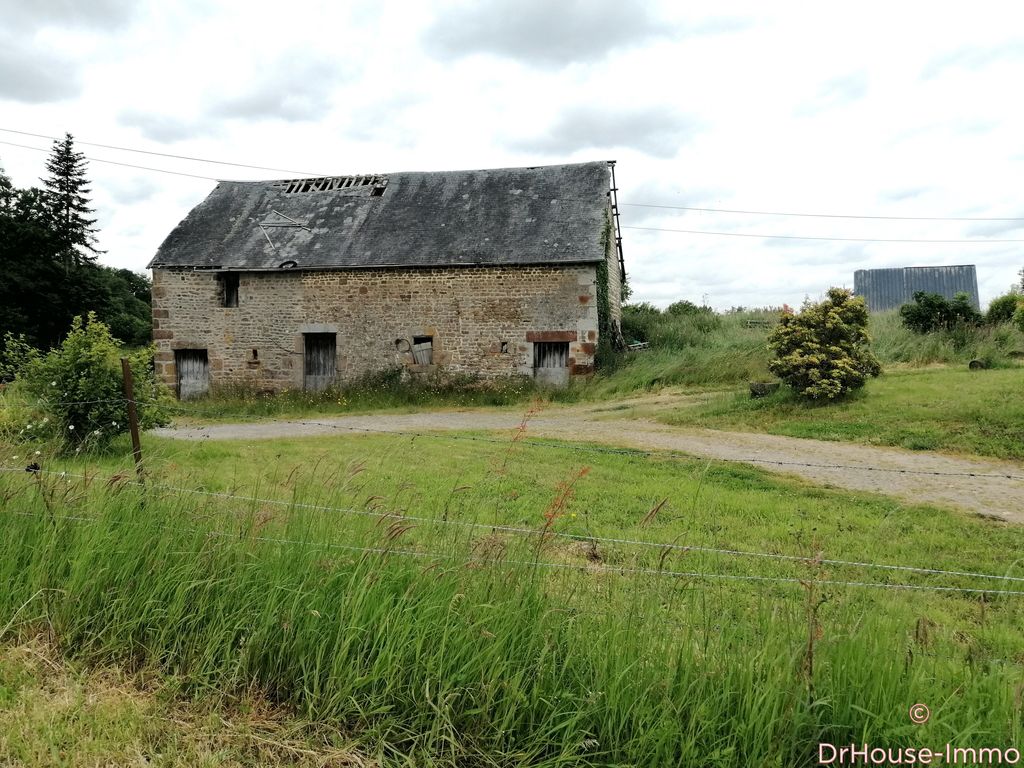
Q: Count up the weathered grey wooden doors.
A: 3